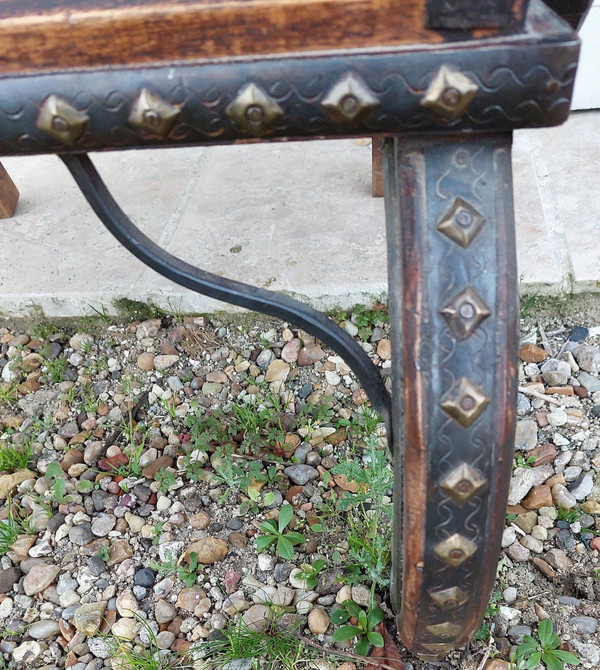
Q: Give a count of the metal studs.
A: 14